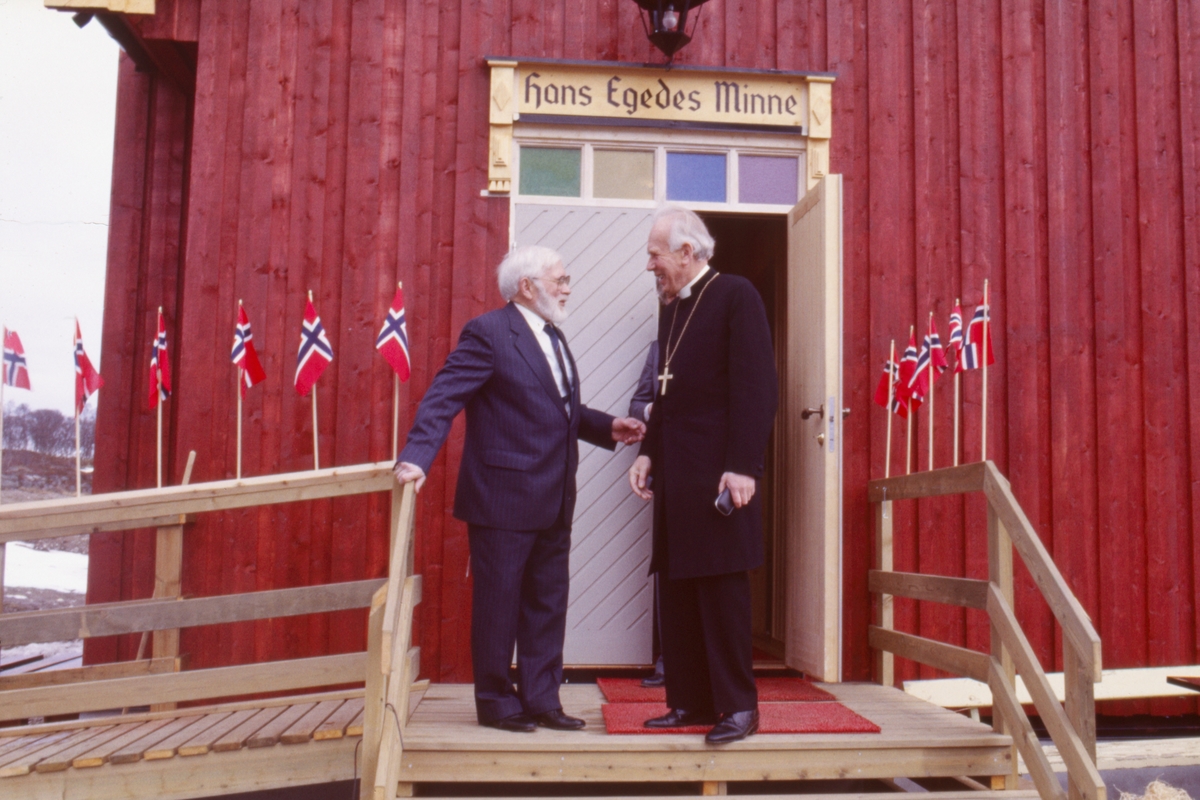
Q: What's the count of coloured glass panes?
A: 4